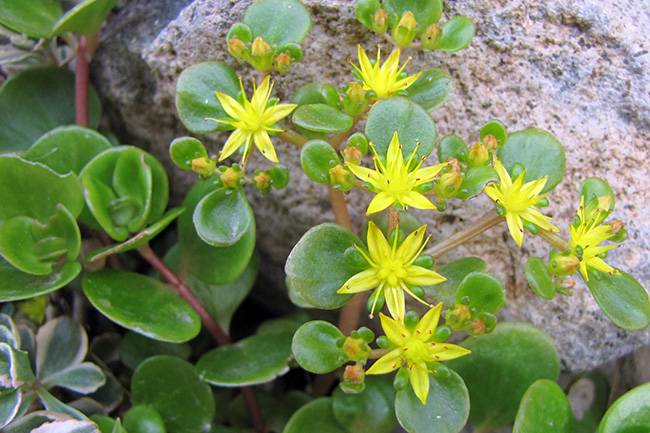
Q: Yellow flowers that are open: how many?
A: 7